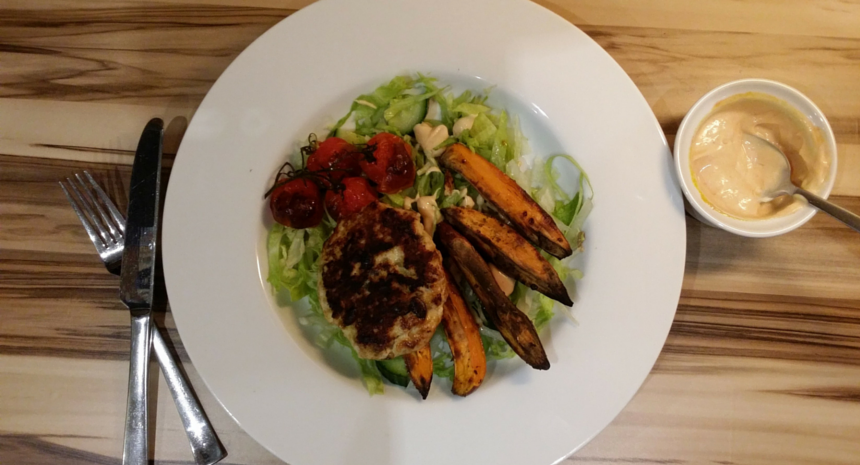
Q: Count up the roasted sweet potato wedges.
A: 5